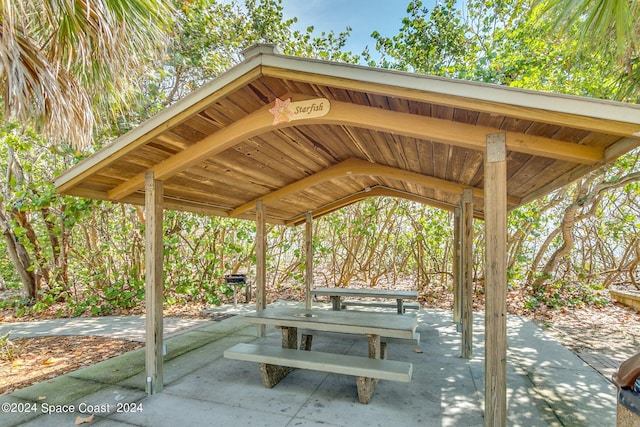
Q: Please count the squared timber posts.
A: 6